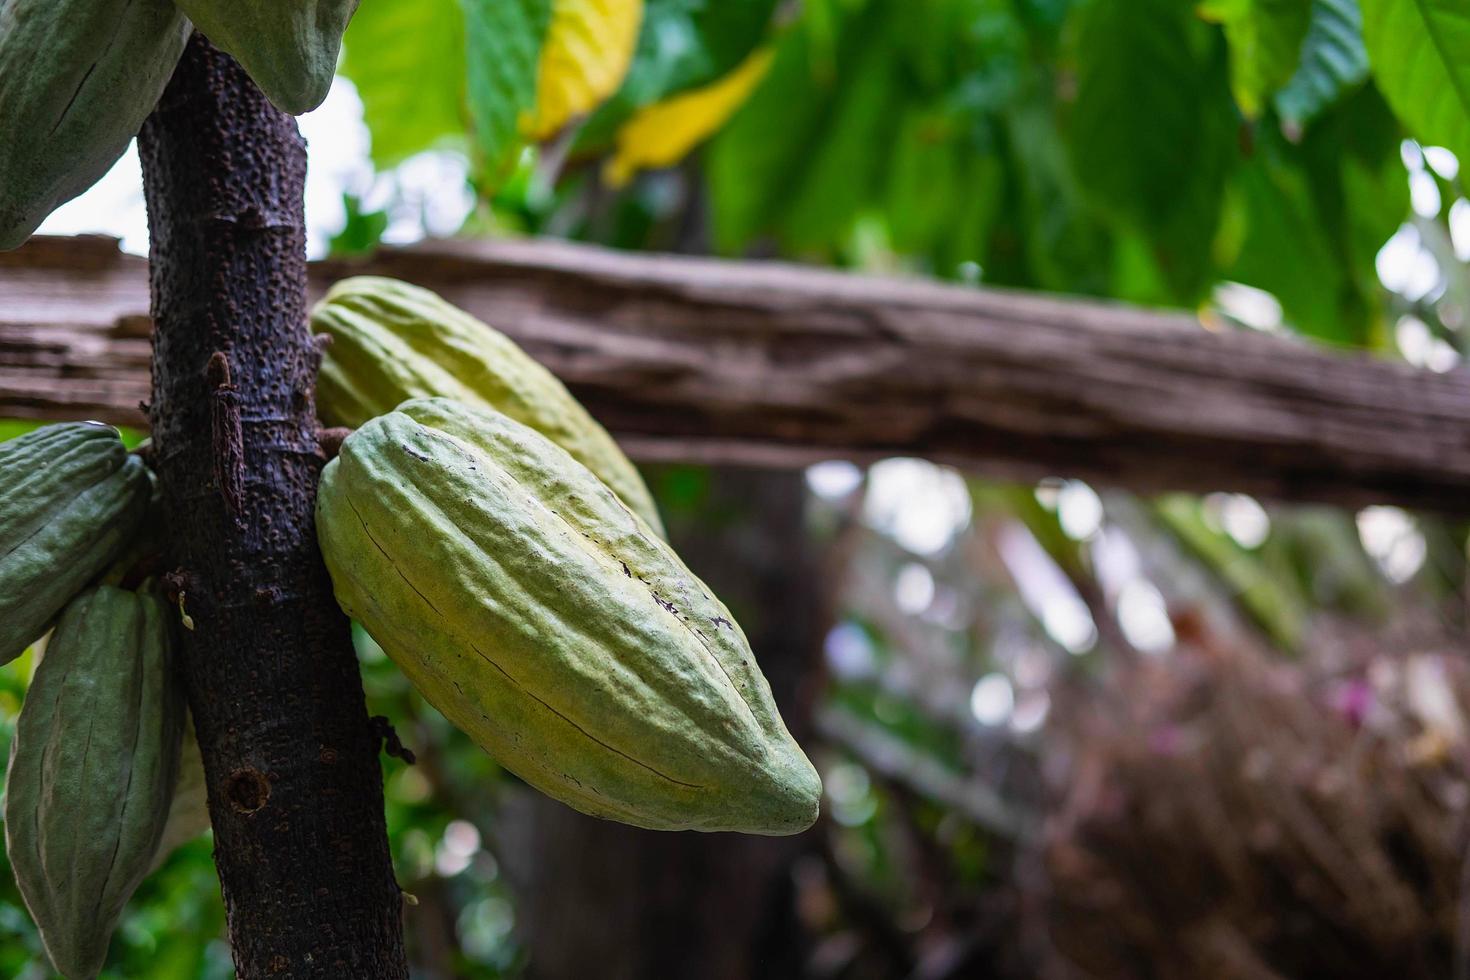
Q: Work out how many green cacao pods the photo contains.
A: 6